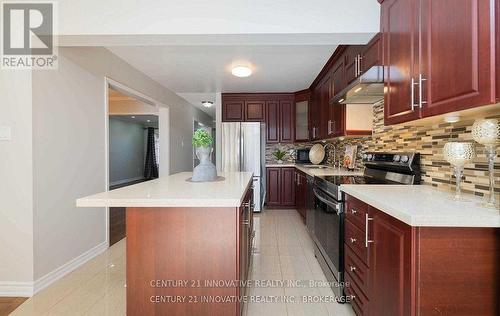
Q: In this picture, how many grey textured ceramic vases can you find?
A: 1